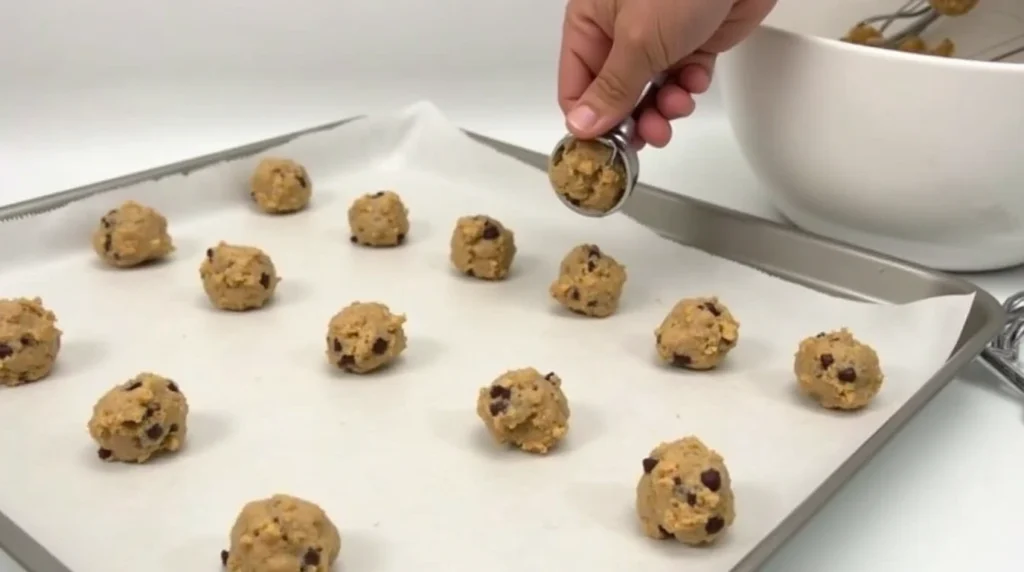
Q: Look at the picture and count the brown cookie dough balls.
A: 15